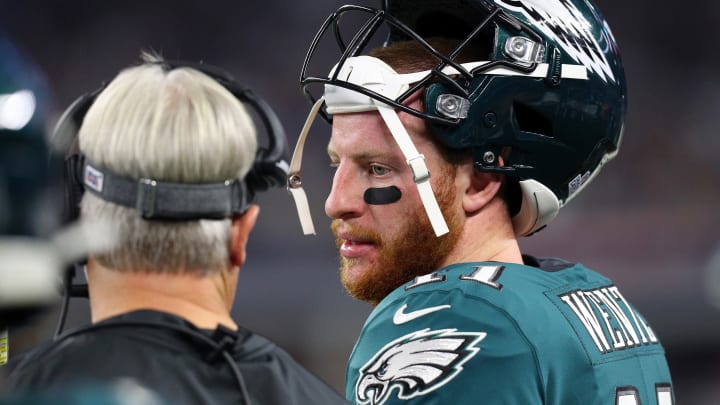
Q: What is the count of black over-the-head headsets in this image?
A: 1